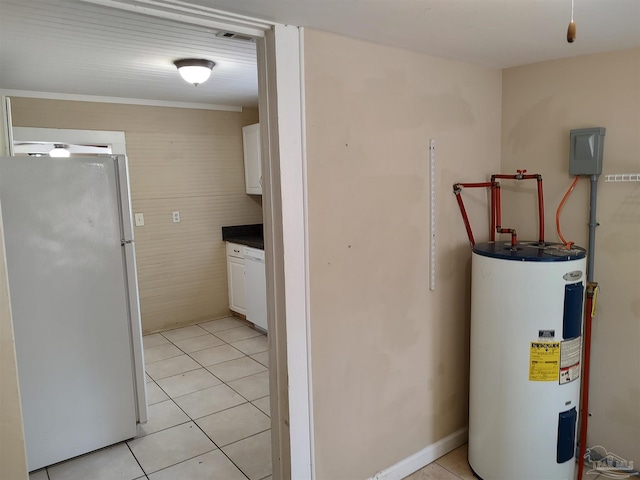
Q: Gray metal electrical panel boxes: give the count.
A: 1